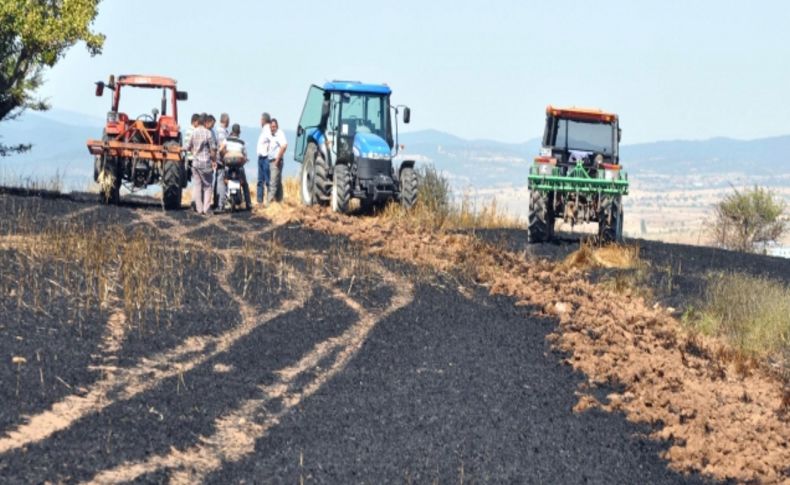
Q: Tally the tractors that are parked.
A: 3